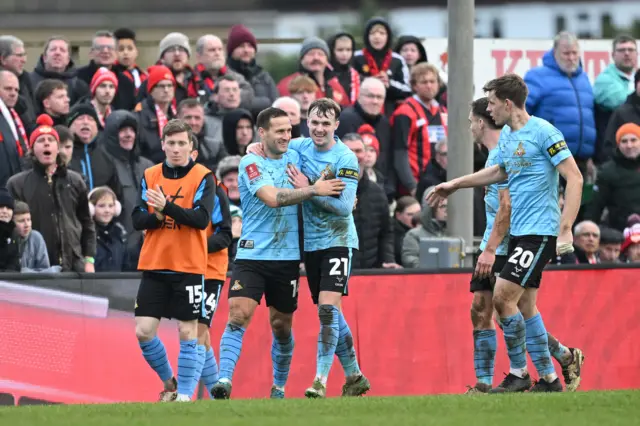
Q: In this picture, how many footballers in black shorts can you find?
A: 6